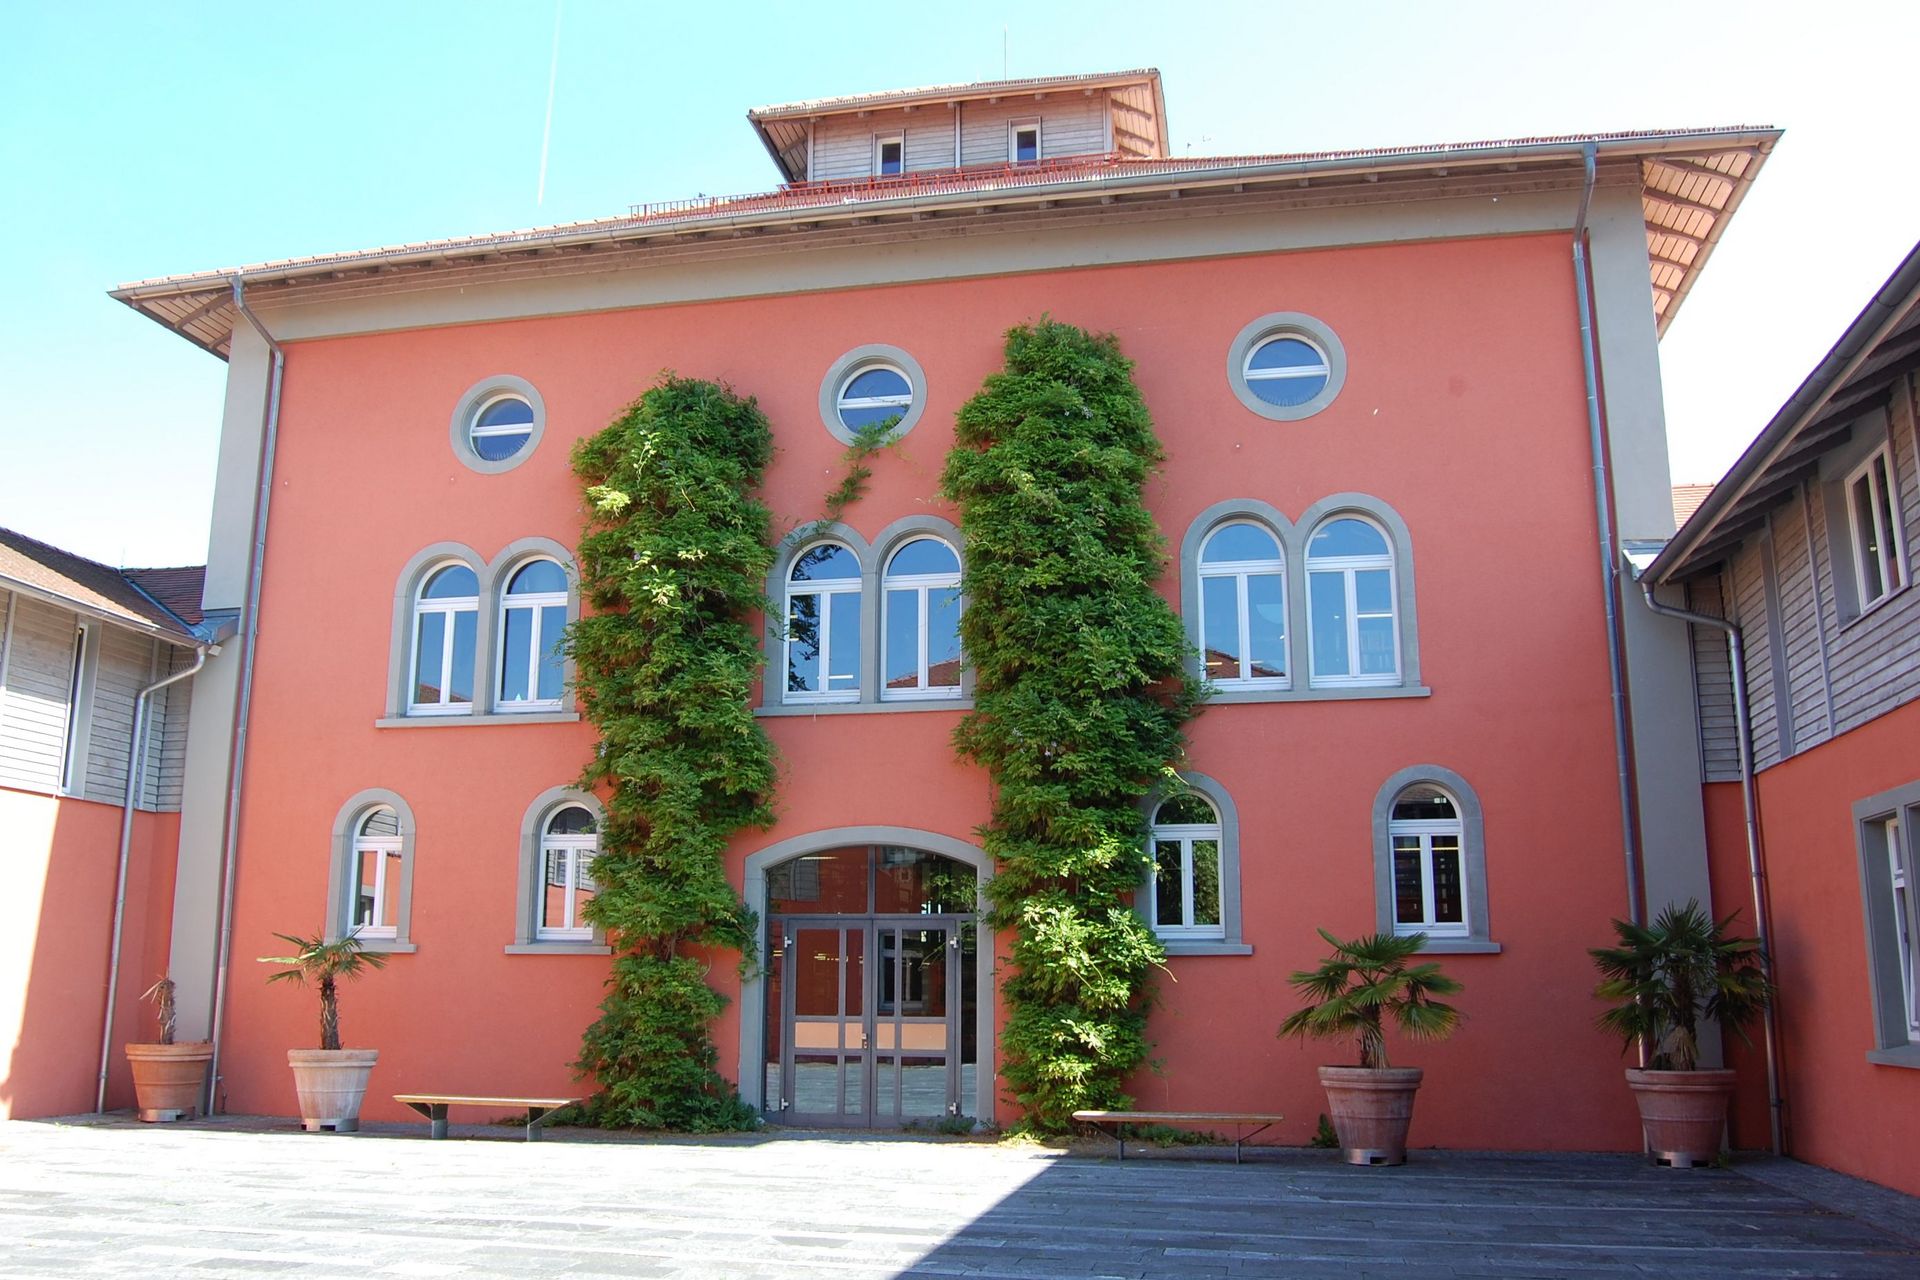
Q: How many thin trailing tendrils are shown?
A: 1